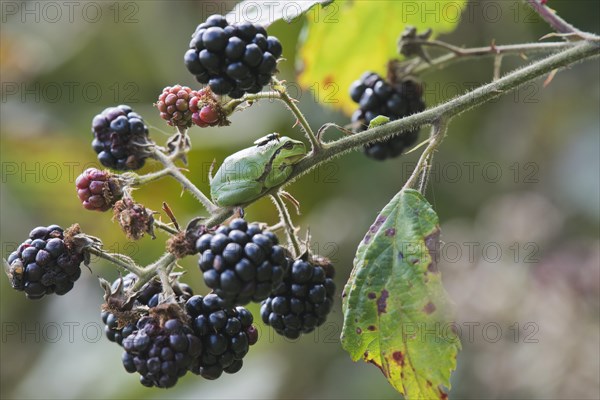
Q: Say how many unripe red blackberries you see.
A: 3